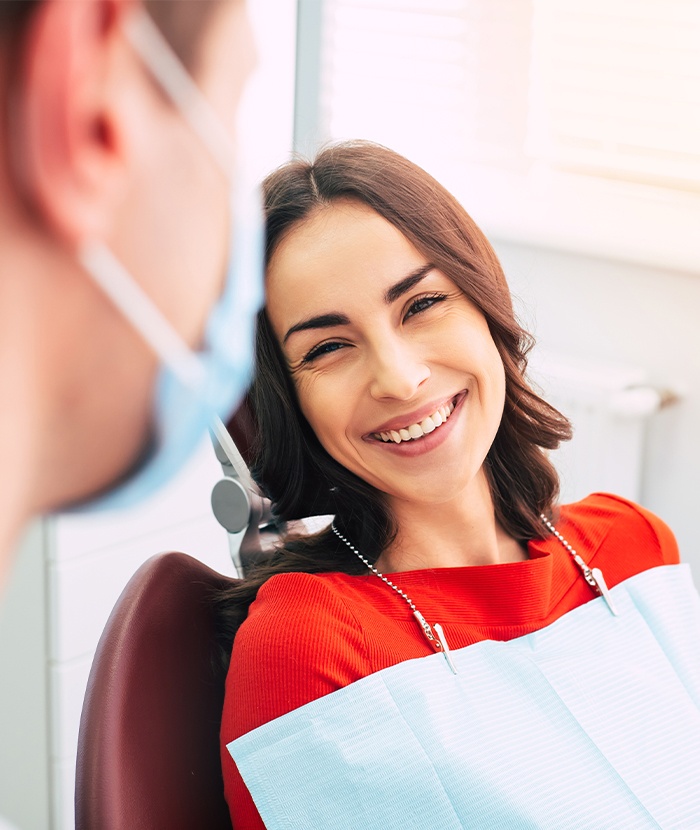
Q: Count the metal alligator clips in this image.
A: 2